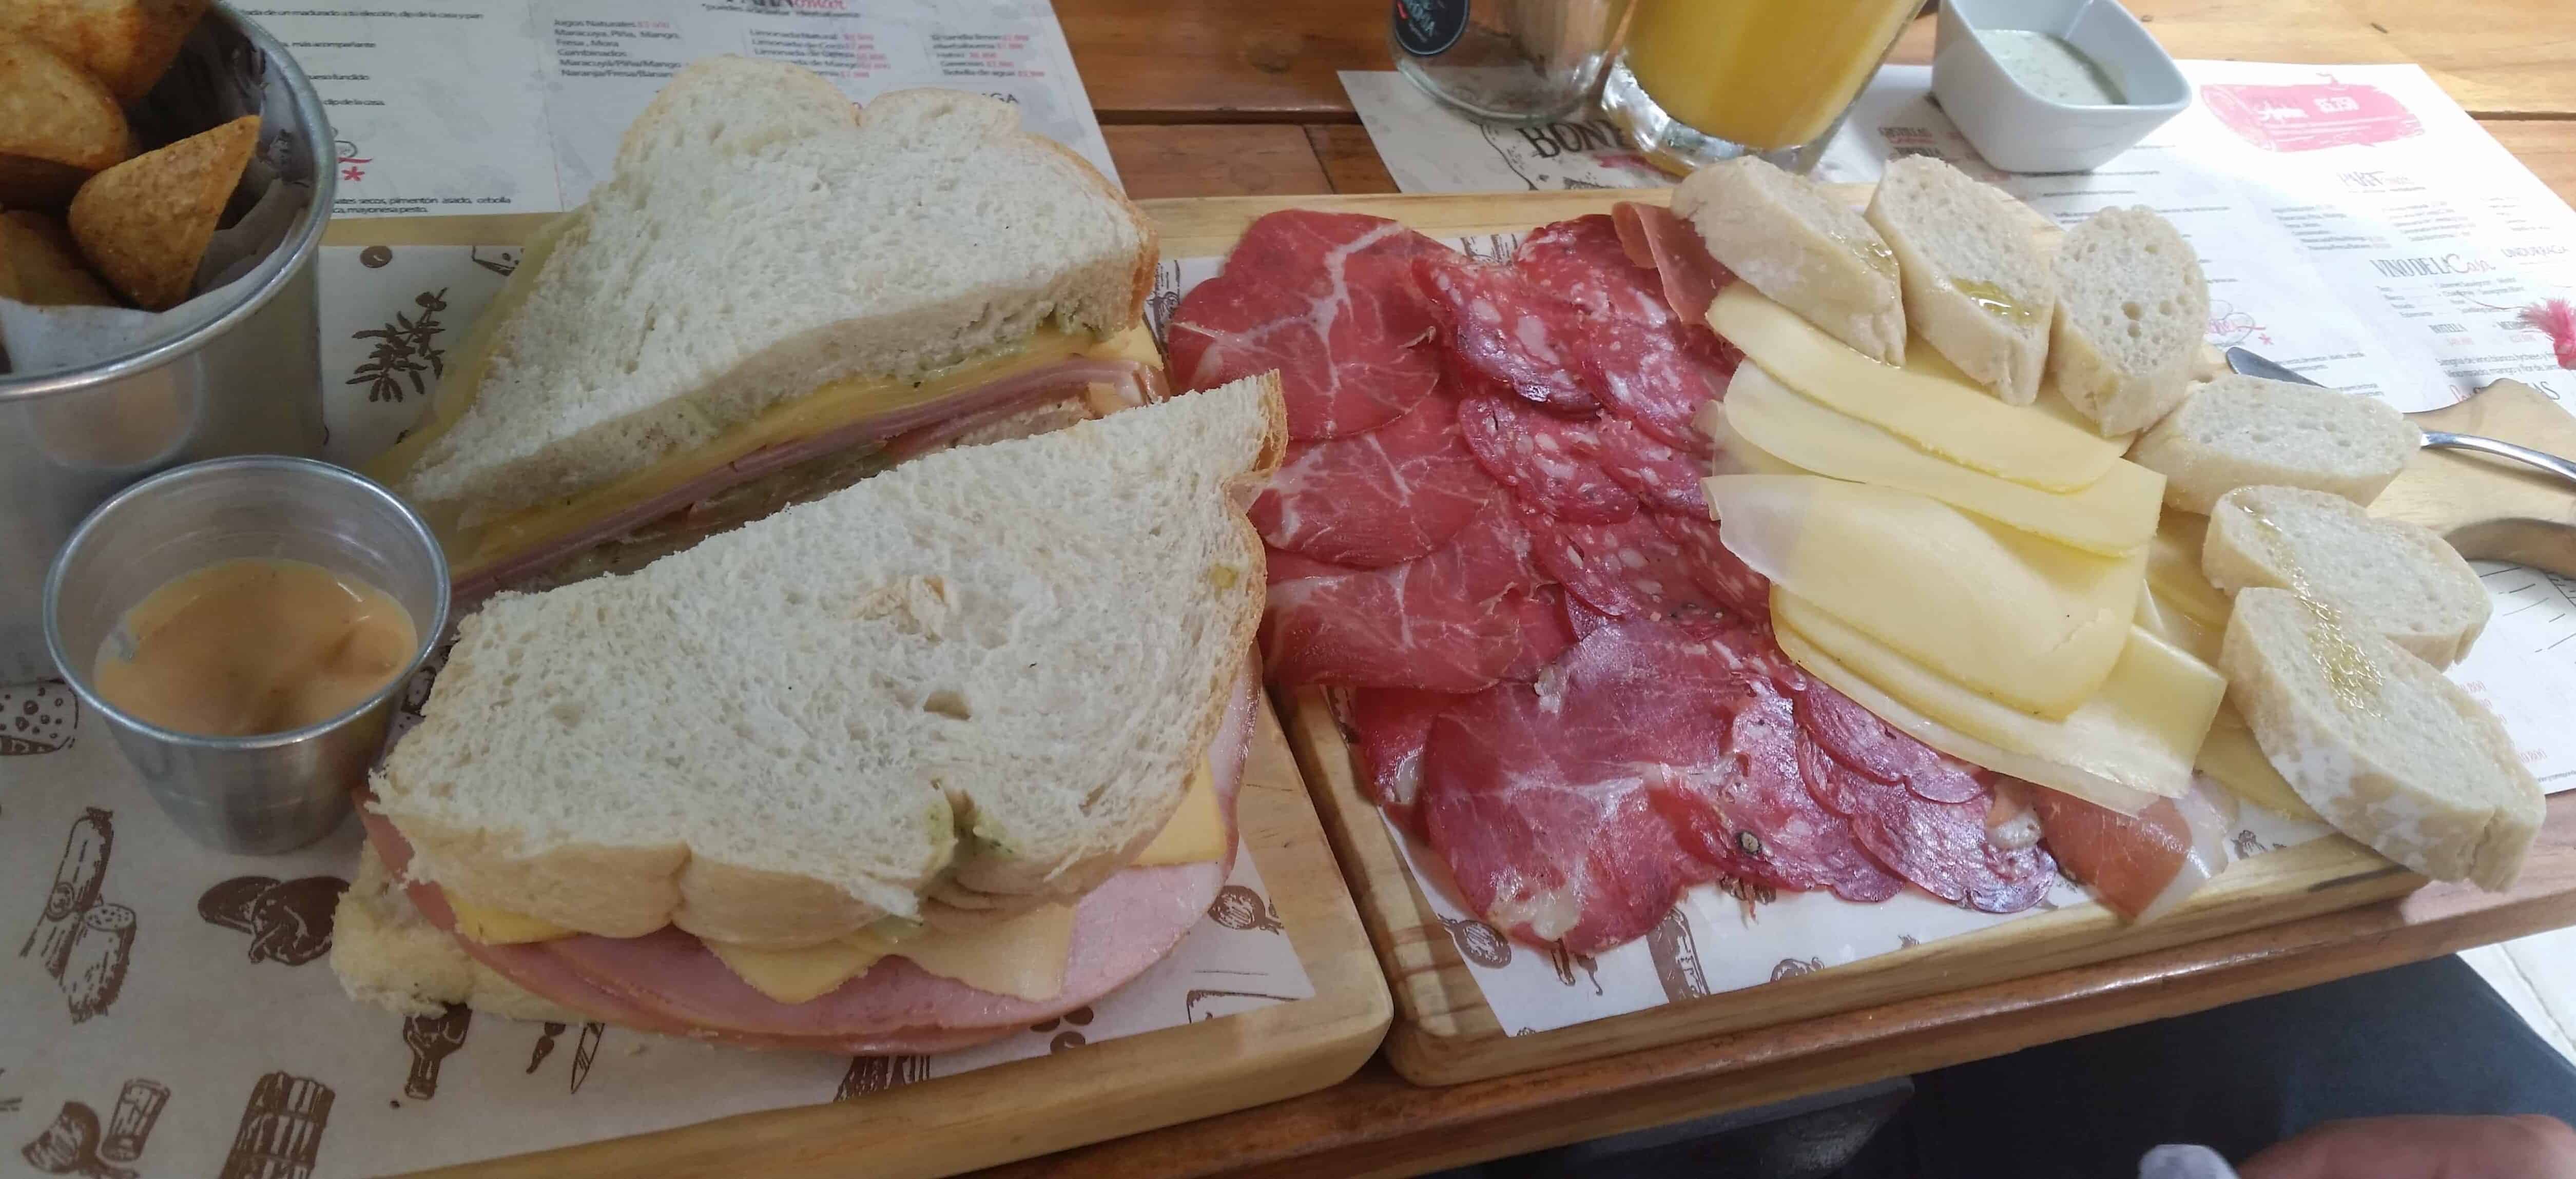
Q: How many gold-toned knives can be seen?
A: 0